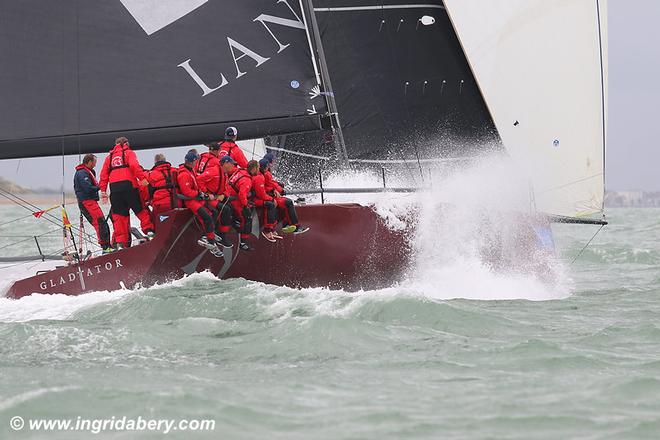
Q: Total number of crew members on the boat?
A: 11